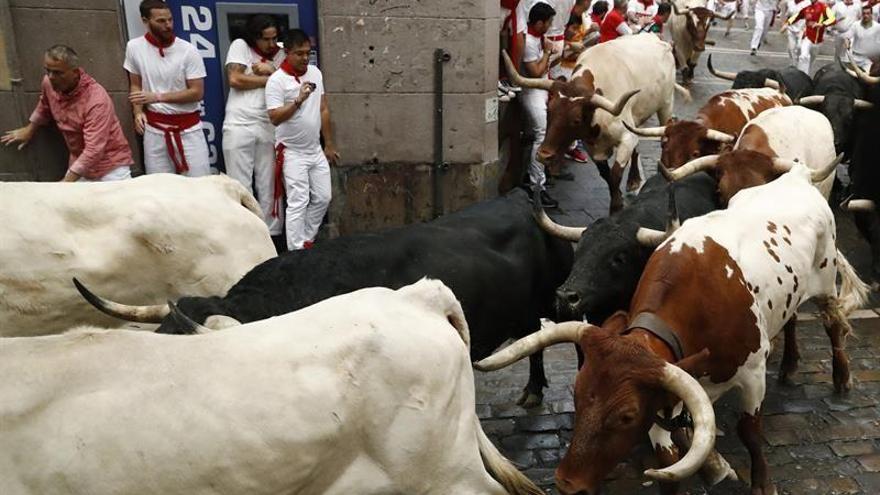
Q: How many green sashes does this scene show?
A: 0